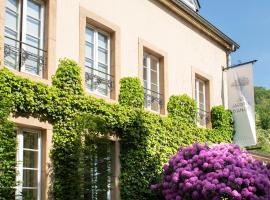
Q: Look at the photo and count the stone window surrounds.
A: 6